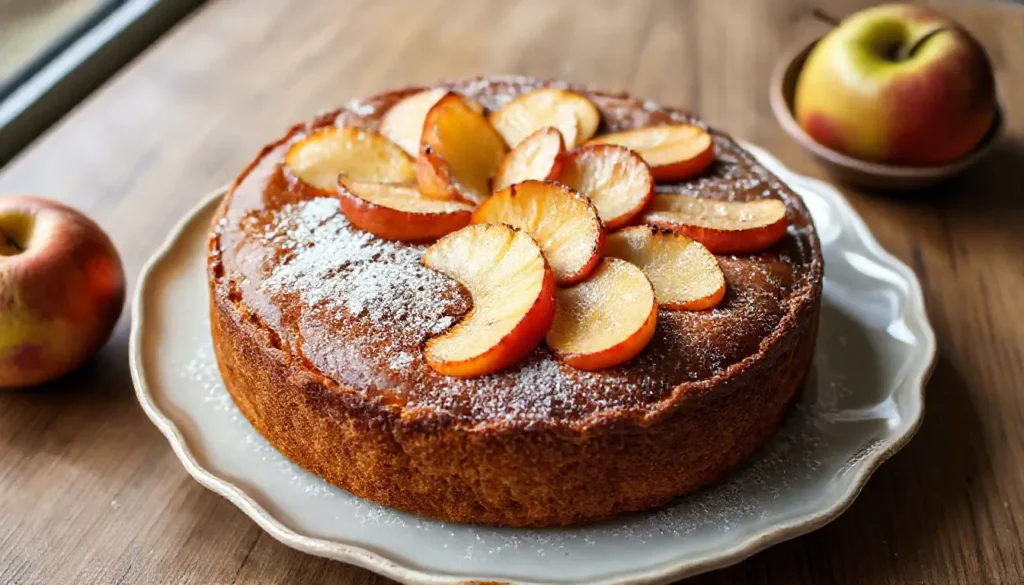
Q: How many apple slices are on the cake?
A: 13